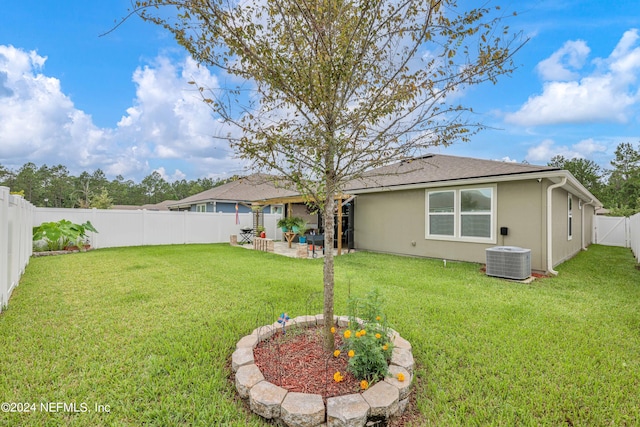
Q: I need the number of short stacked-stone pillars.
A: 3